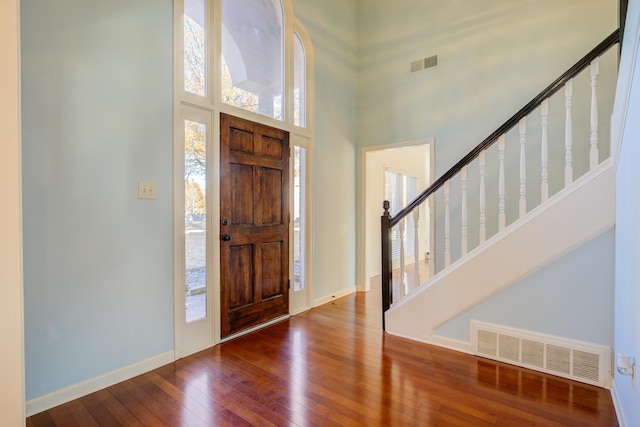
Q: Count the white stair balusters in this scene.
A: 11